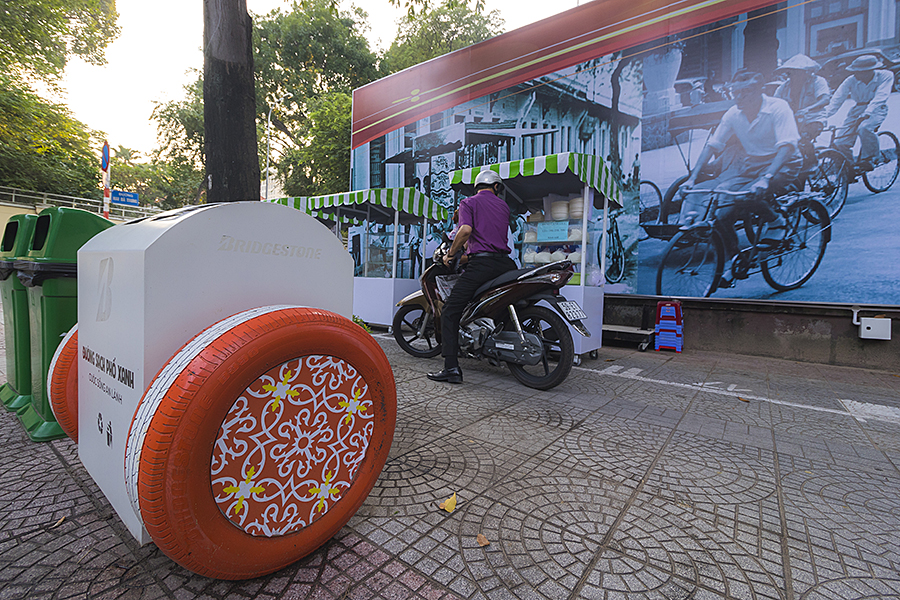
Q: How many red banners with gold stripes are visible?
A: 1